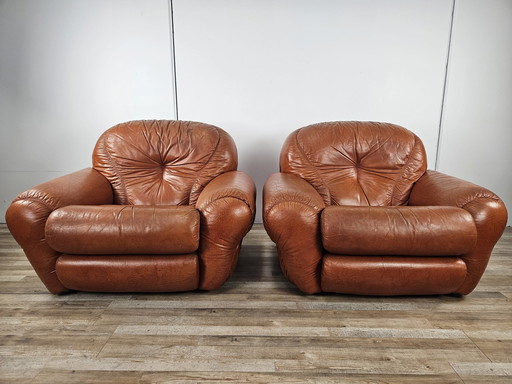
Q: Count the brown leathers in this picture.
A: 2